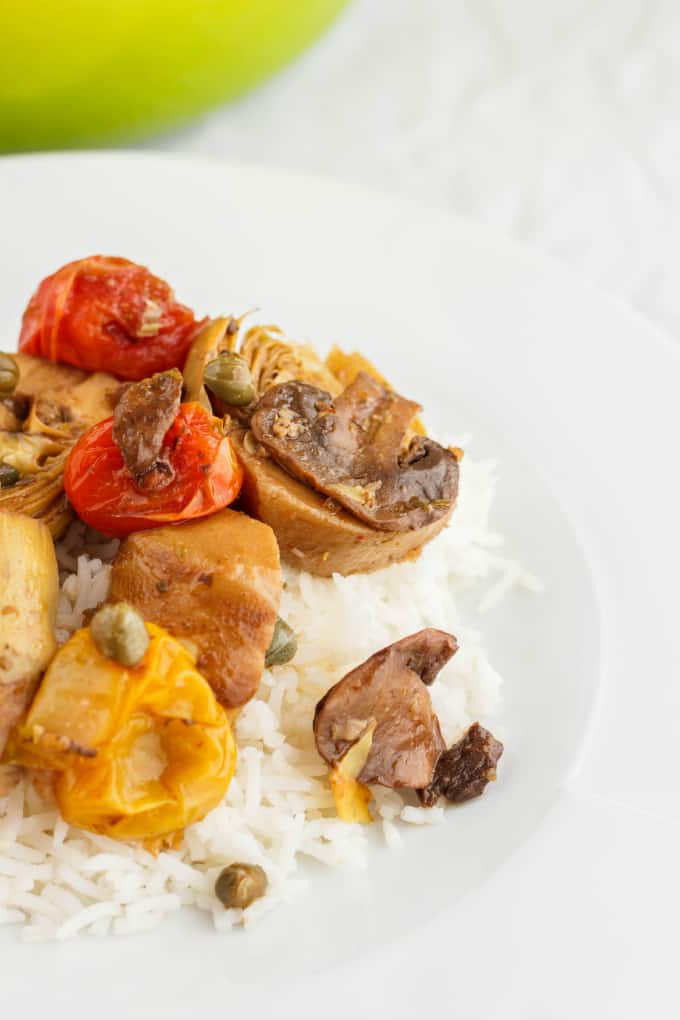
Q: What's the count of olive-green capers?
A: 6